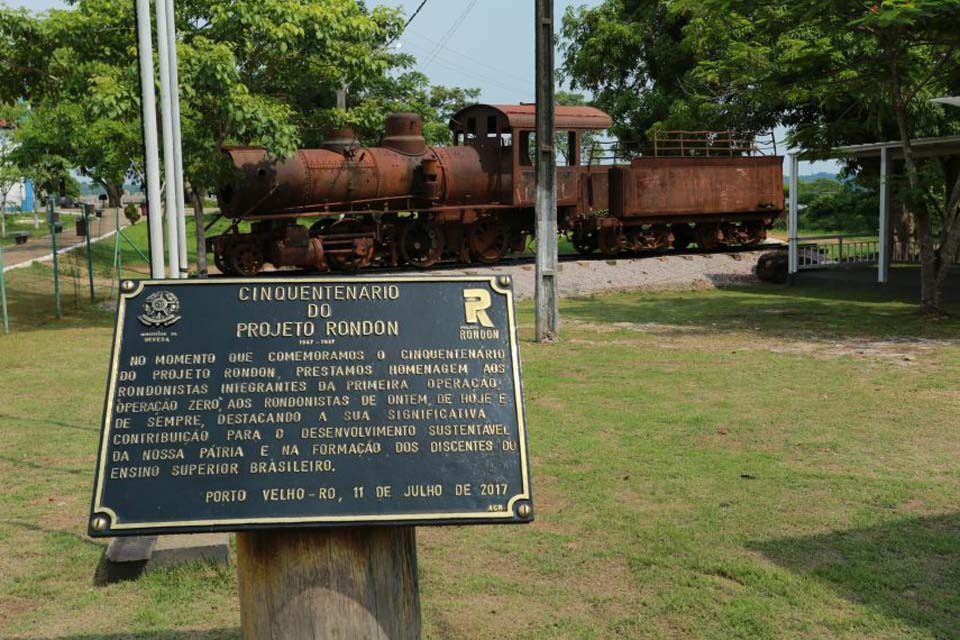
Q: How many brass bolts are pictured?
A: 4